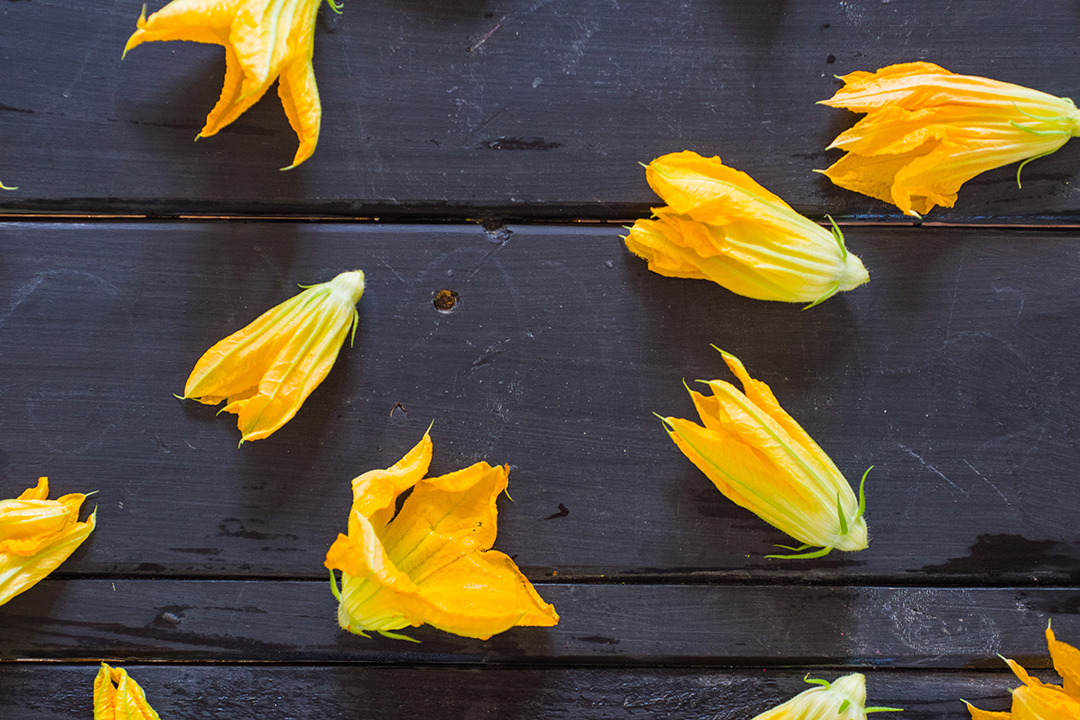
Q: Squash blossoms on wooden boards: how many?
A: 10